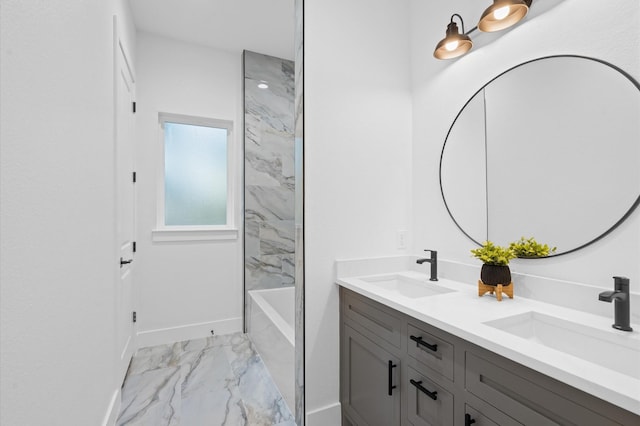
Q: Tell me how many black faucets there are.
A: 2